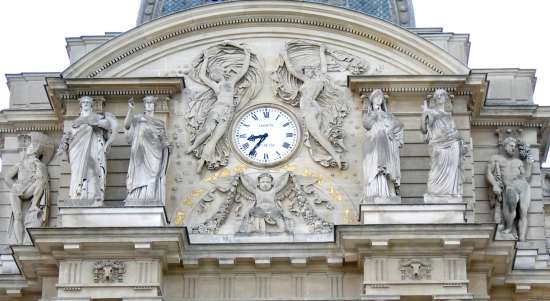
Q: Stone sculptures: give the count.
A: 9